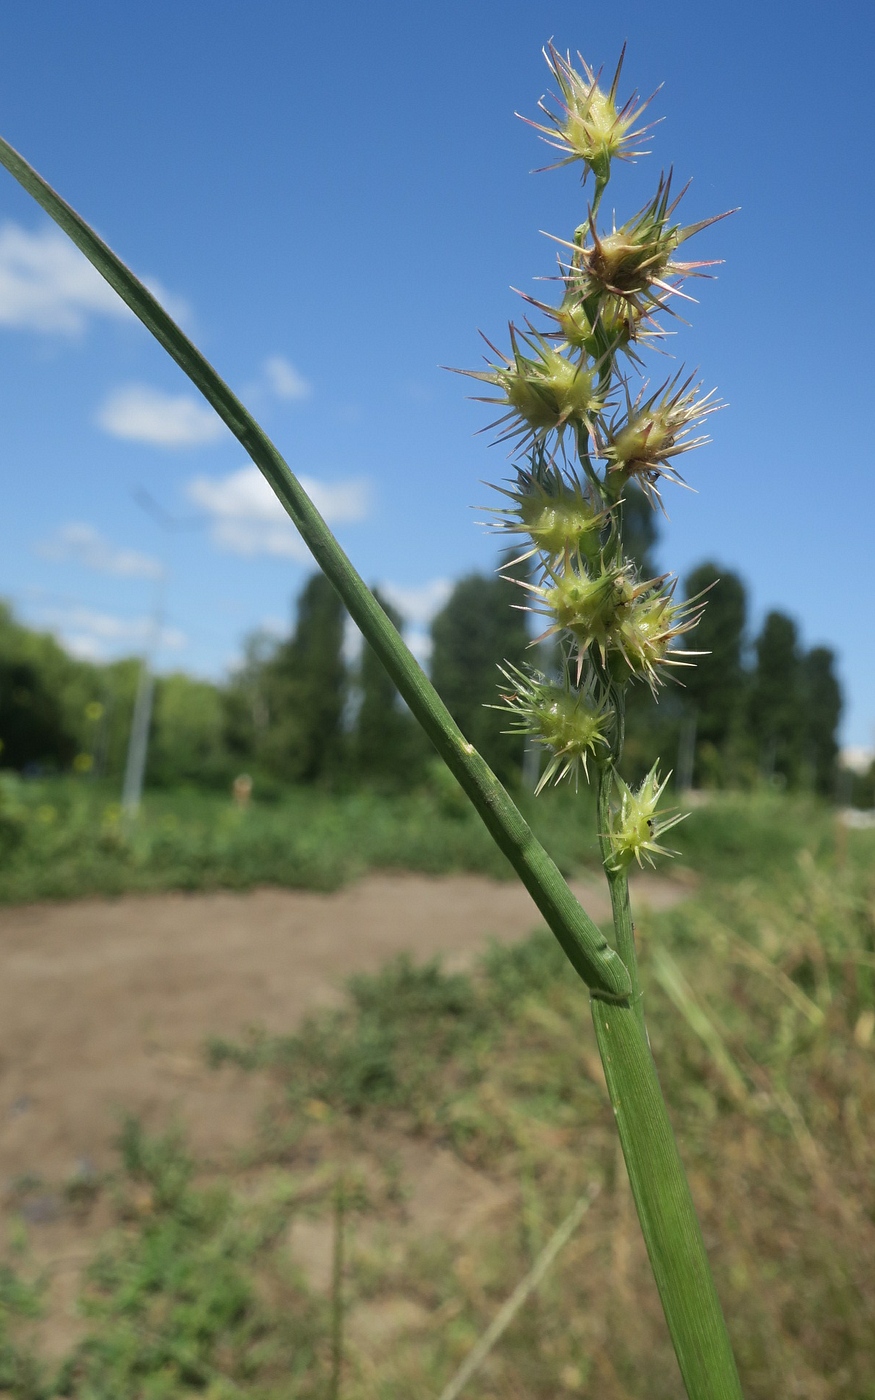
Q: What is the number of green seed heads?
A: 10